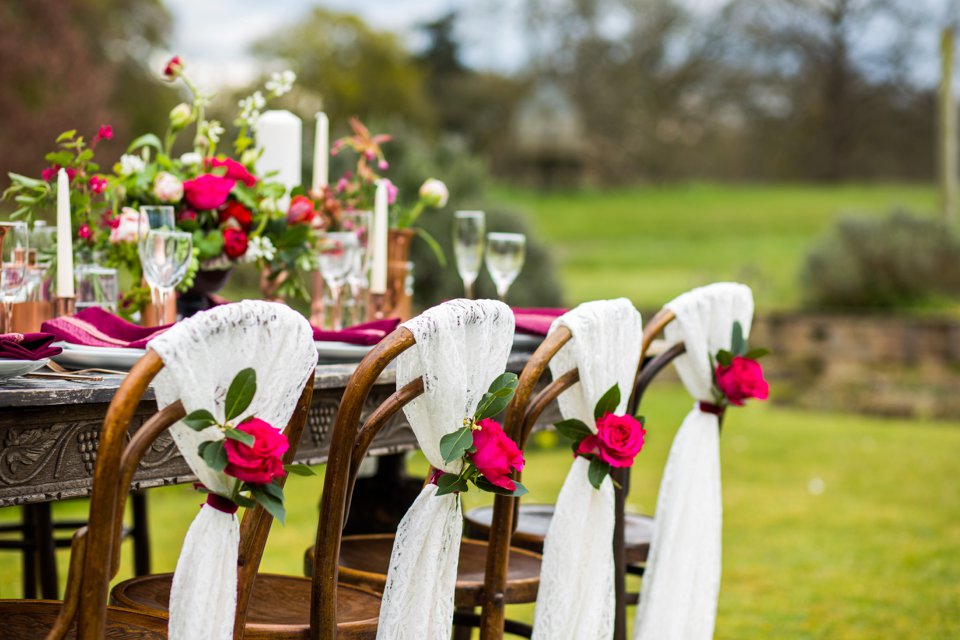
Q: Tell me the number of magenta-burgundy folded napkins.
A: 4